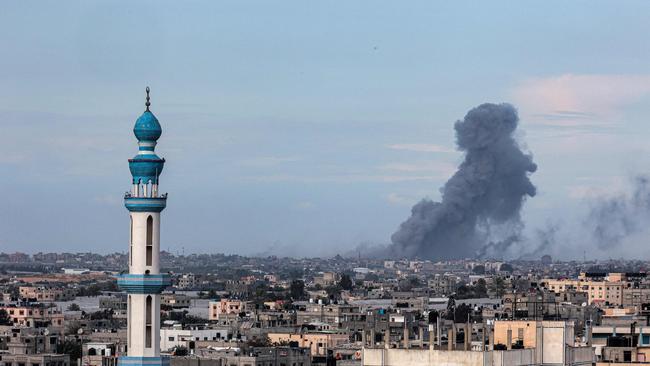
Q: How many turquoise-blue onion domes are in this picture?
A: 1